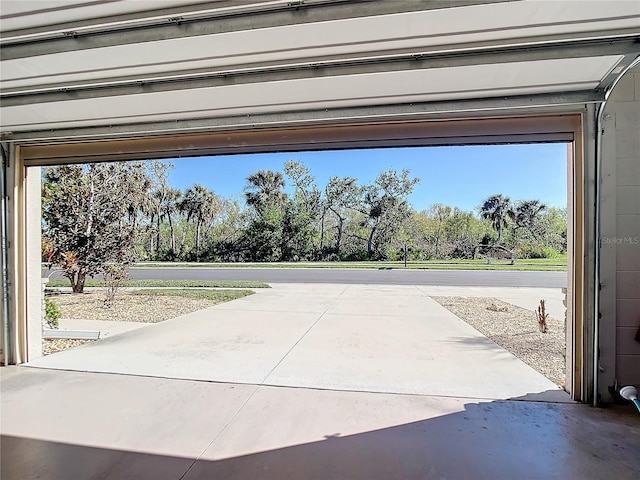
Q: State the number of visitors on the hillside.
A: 0